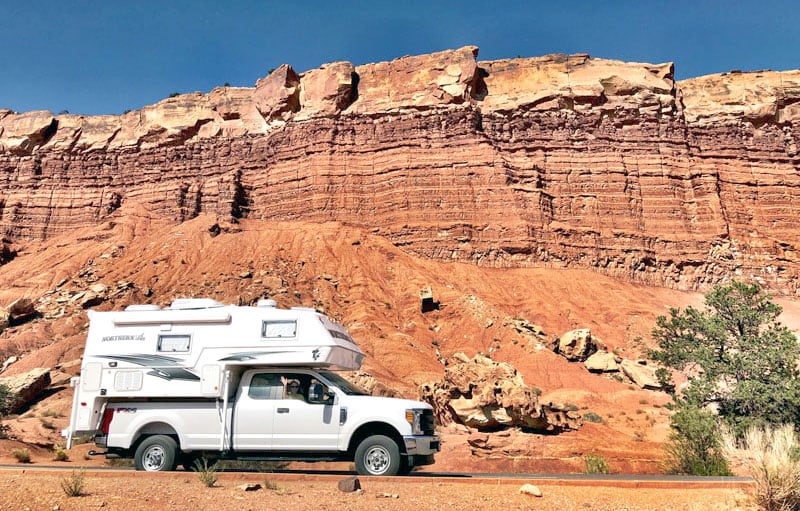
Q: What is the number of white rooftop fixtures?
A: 3